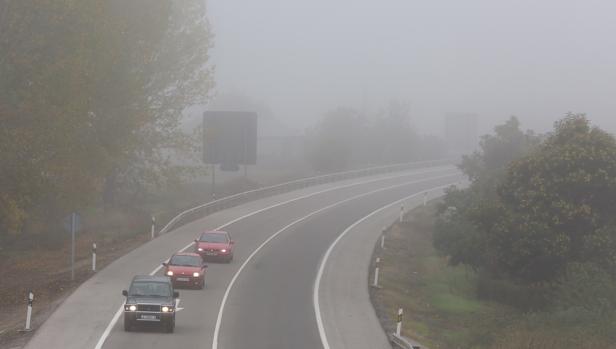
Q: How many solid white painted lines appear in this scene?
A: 3